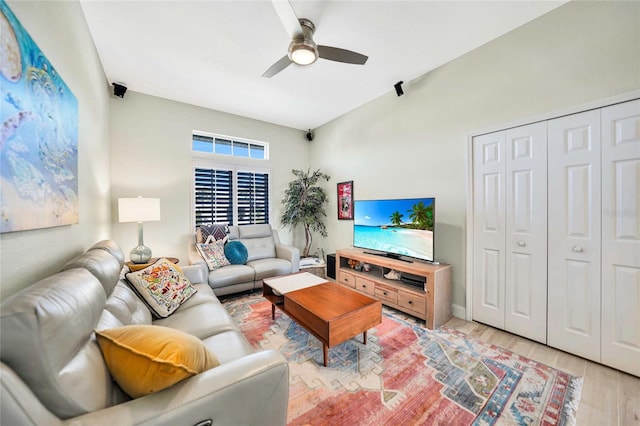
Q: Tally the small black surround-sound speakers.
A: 3